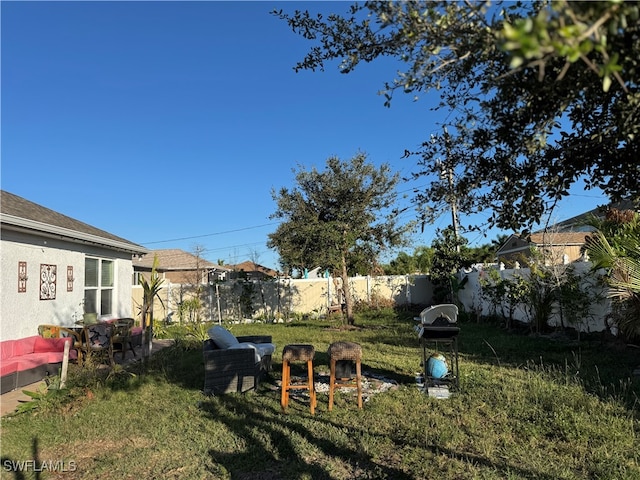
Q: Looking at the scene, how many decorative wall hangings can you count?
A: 3